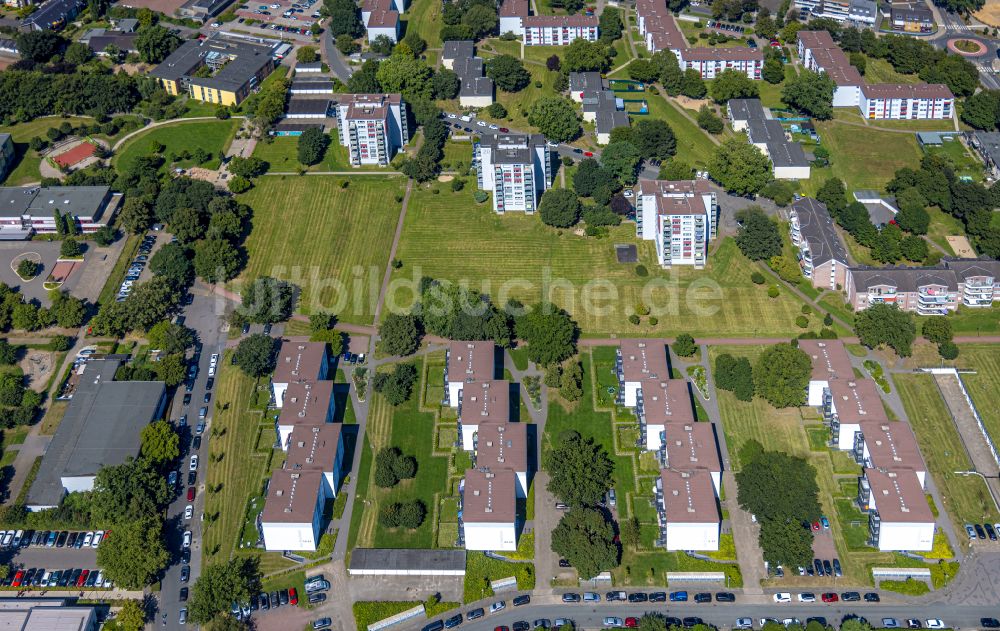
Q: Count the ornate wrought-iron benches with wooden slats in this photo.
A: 0